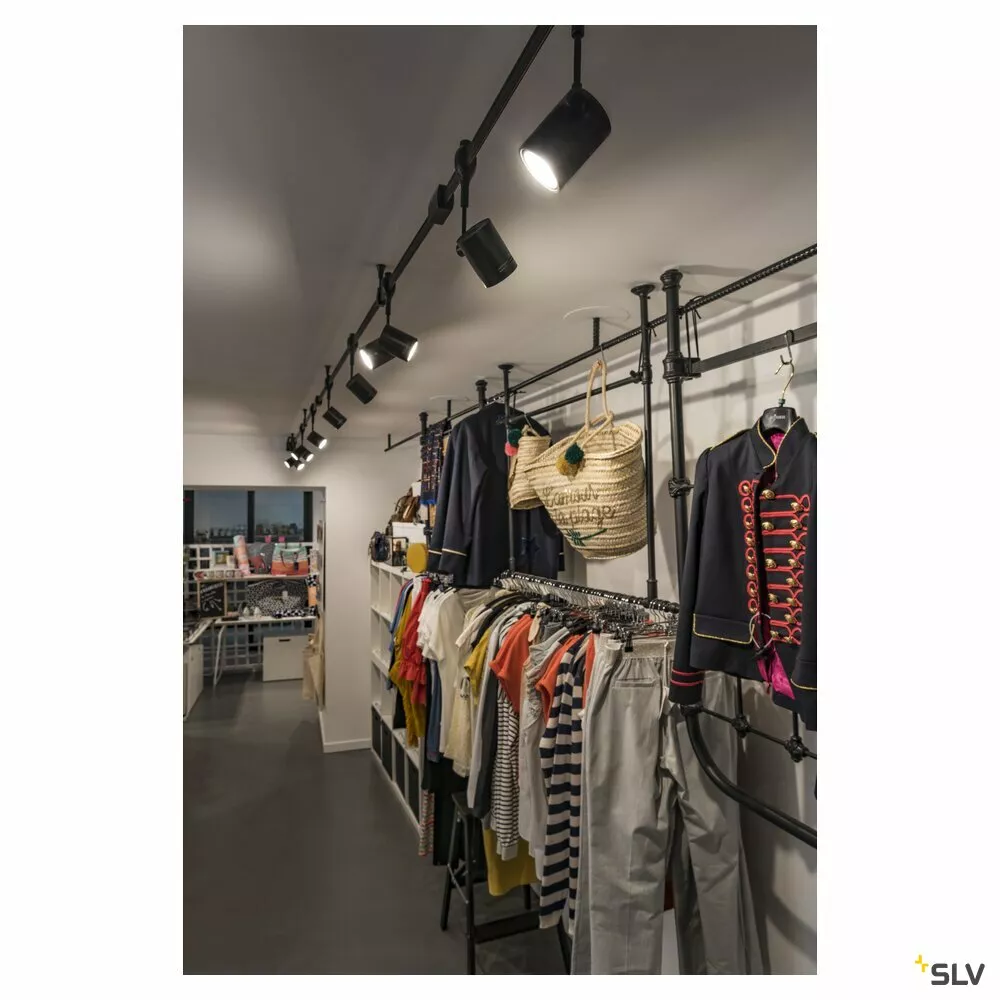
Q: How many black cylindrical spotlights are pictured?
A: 11